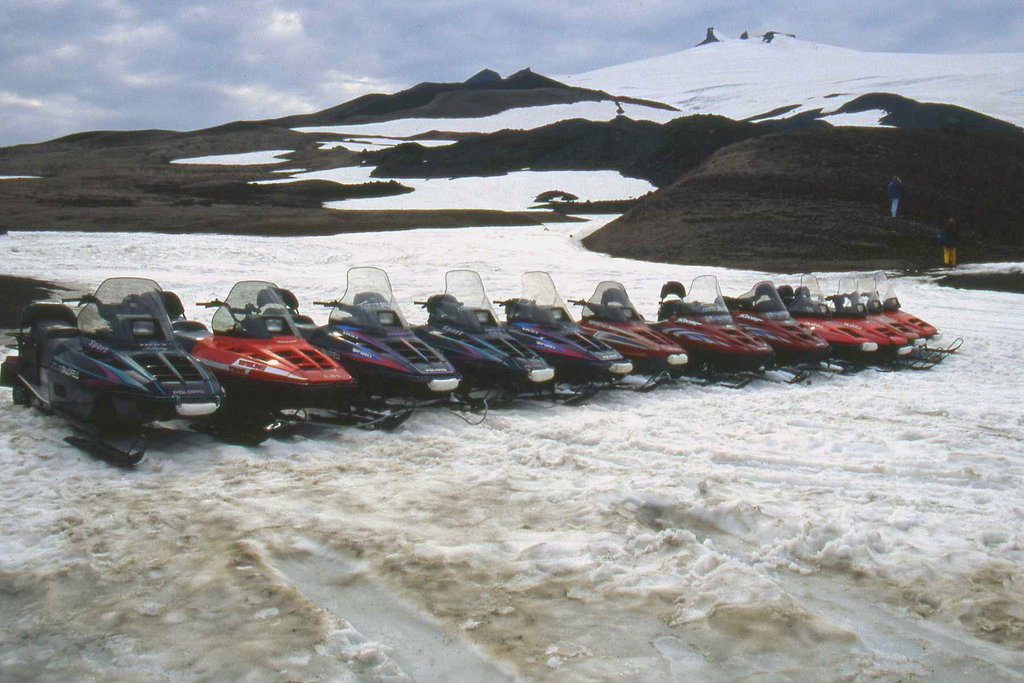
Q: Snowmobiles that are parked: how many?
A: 12